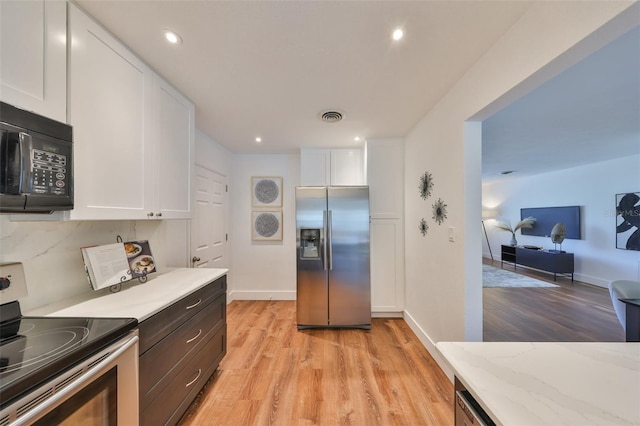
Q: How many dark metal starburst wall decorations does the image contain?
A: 3